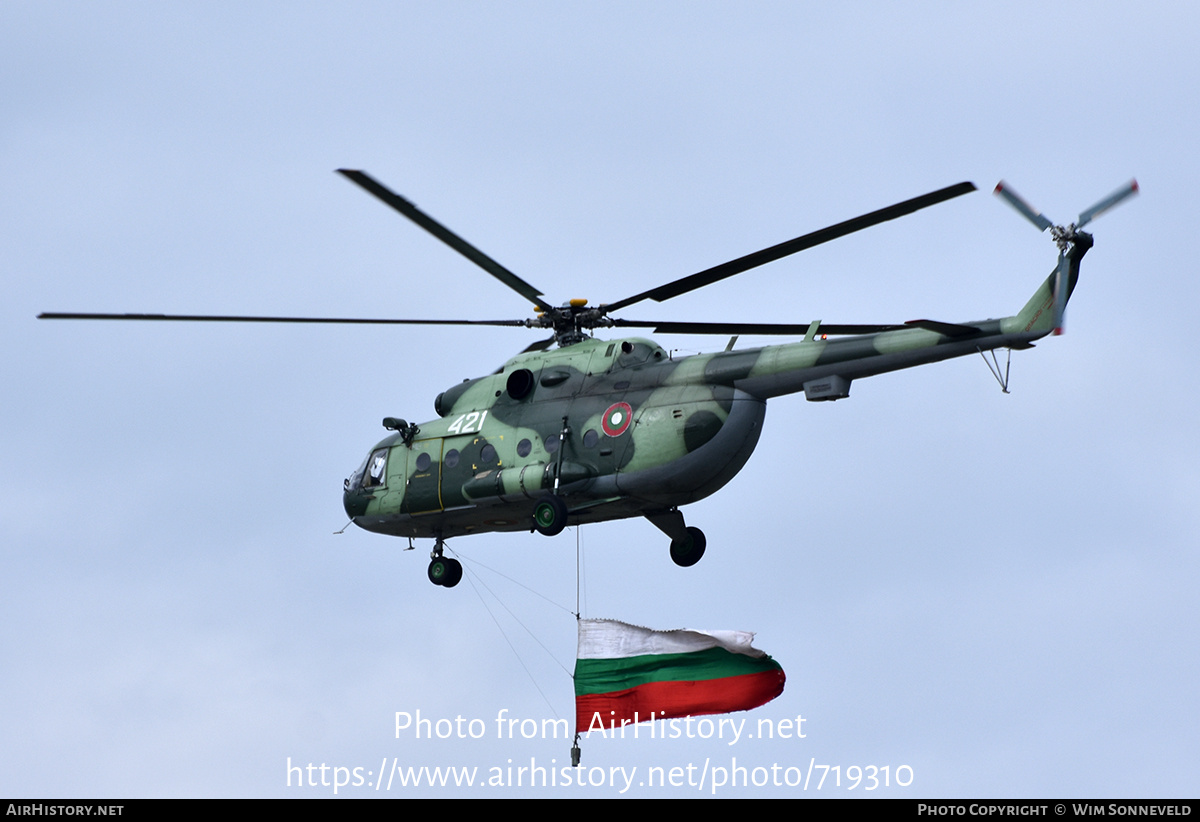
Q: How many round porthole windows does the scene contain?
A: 6